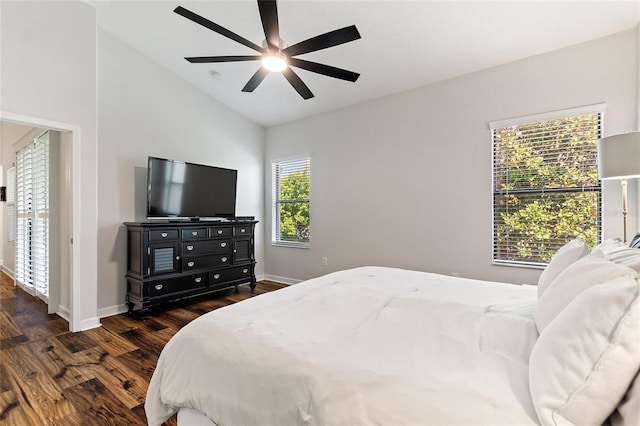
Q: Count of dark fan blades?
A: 7